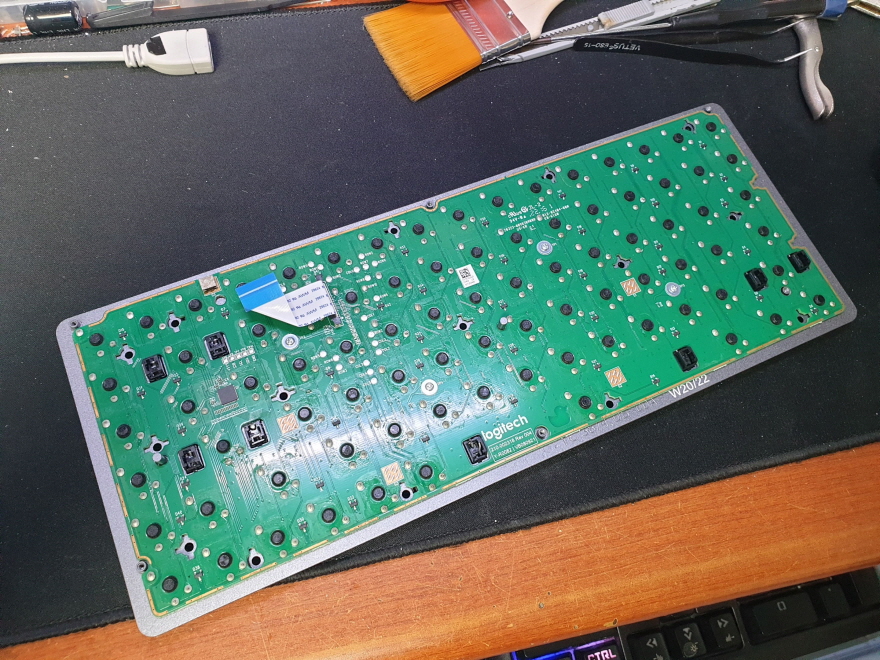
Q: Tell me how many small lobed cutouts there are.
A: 15